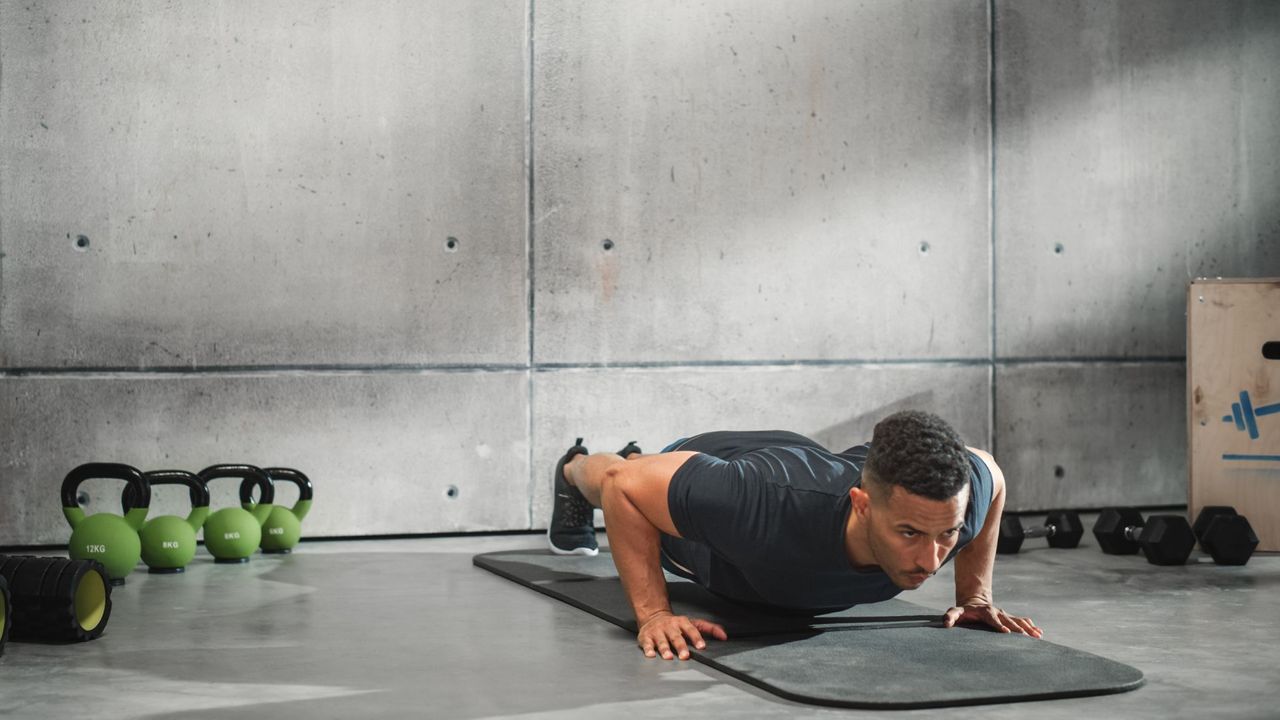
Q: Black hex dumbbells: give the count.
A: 3